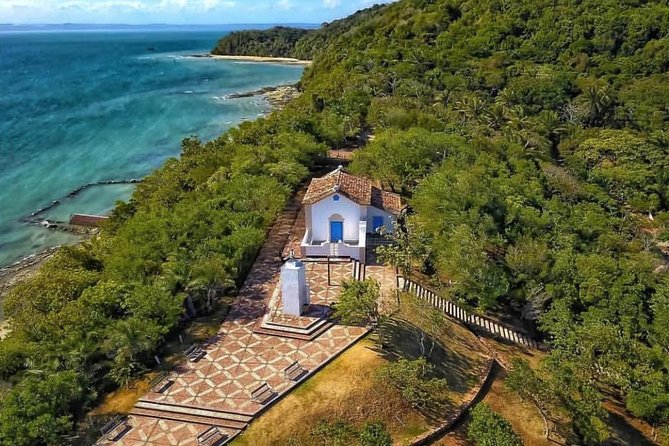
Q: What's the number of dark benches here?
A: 6